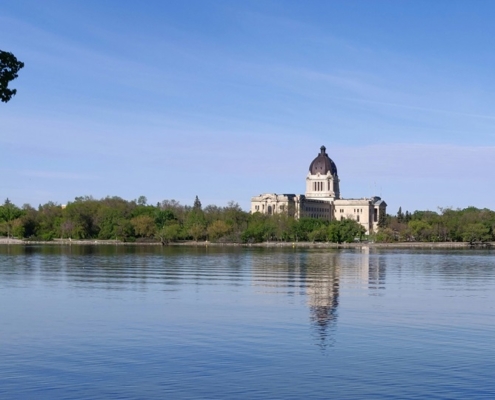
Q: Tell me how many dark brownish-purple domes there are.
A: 1